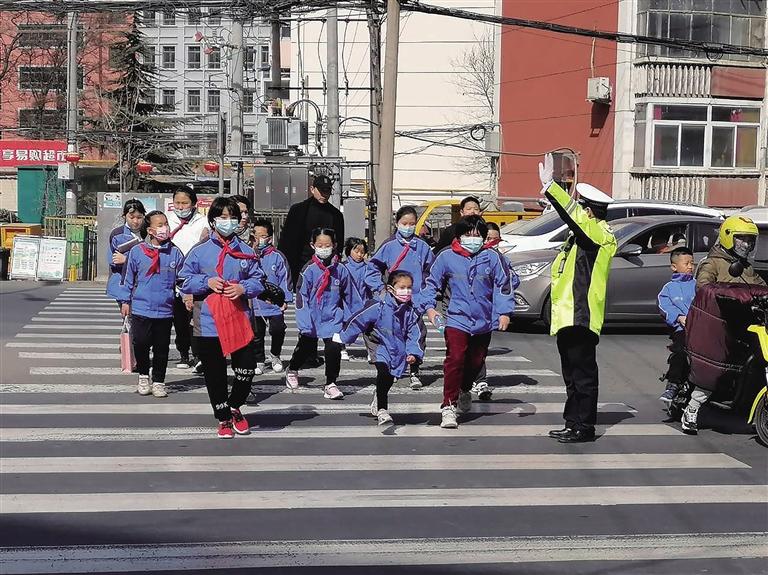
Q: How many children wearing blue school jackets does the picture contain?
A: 11